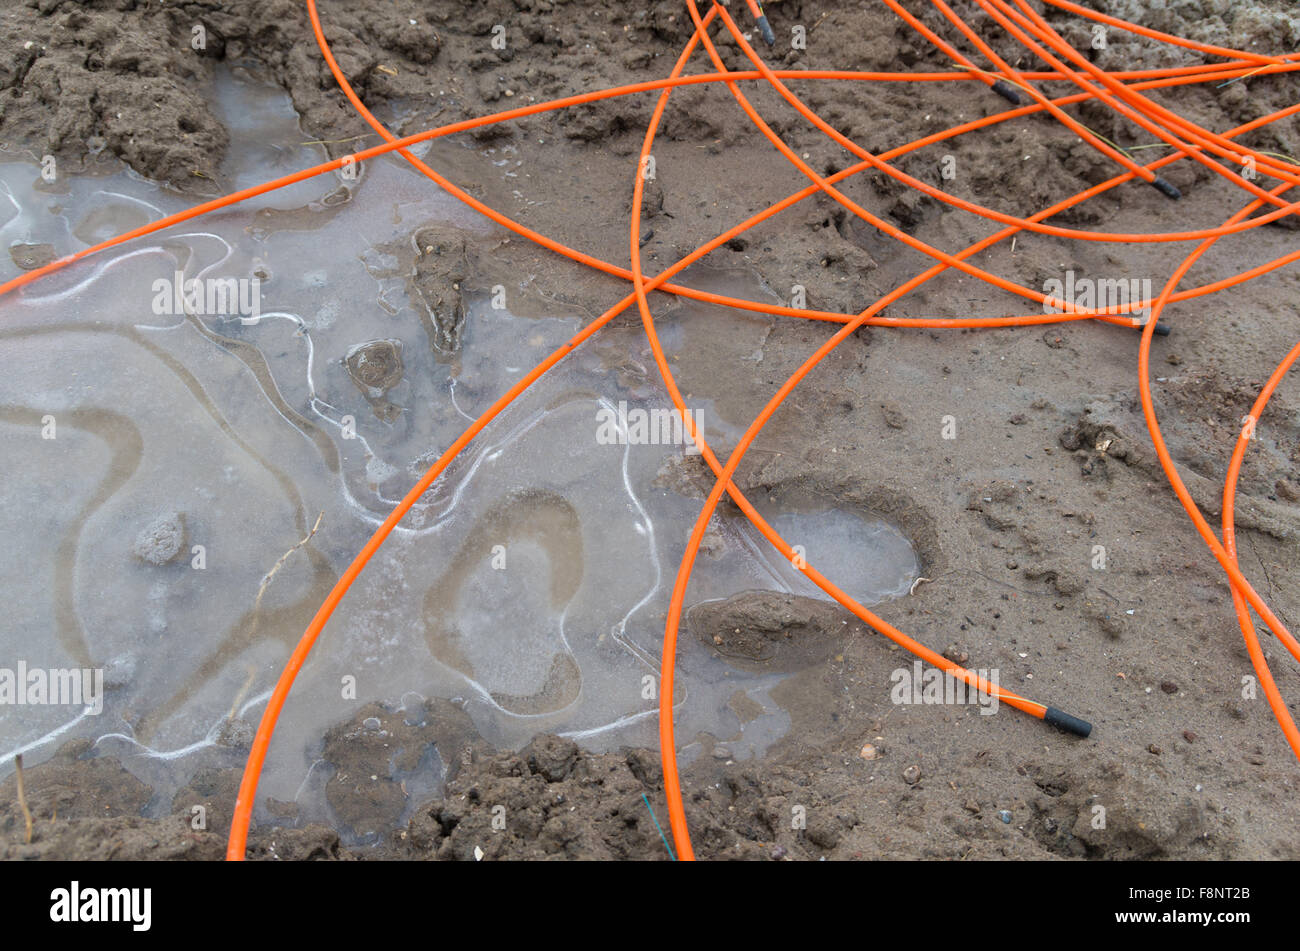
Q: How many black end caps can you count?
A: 5